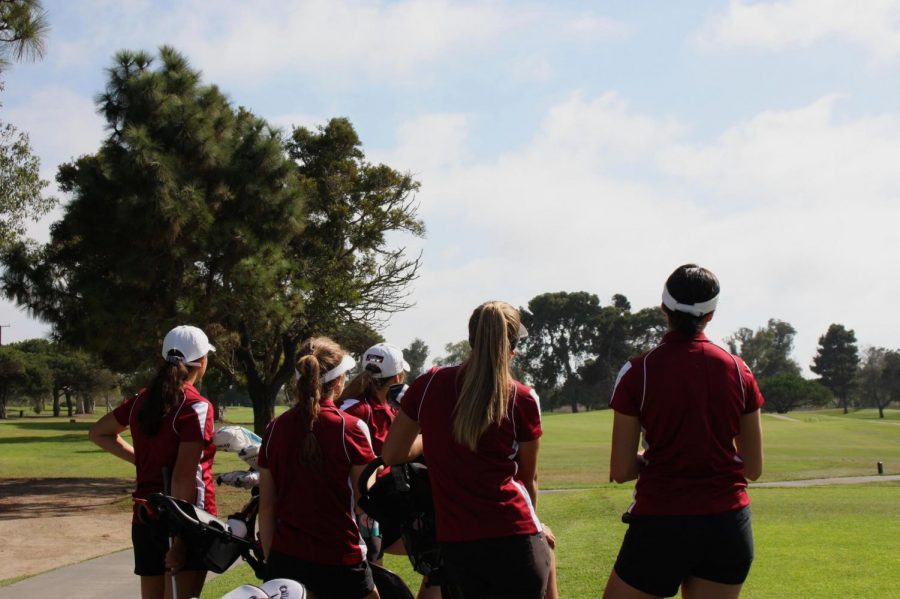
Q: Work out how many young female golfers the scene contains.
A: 5